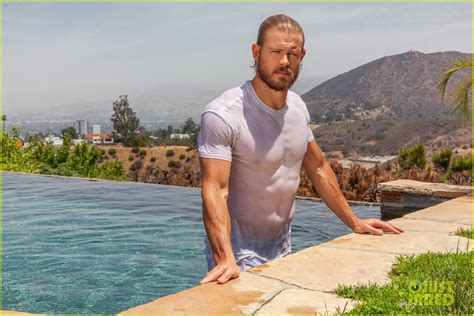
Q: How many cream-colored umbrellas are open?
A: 0